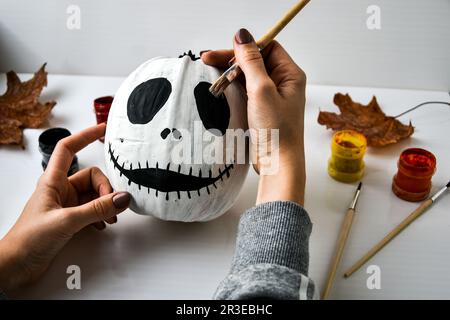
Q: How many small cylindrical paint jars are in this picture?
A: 4